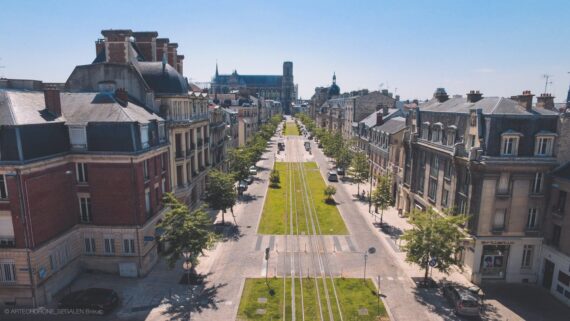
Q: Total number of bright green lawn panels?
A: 3